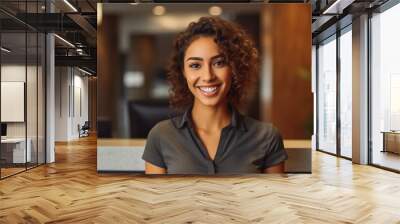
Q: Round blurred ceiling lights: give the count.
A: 2